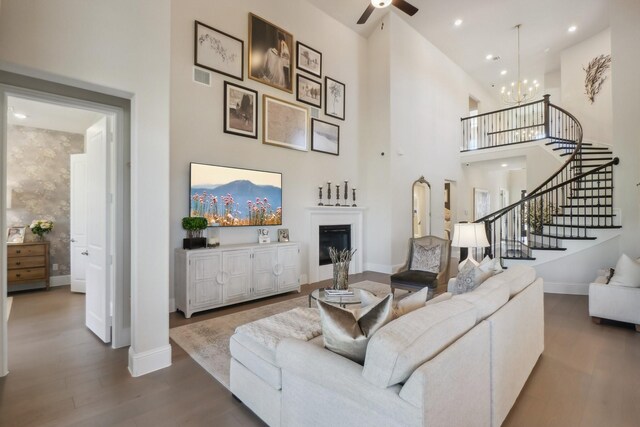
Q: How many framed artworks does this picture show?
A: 8